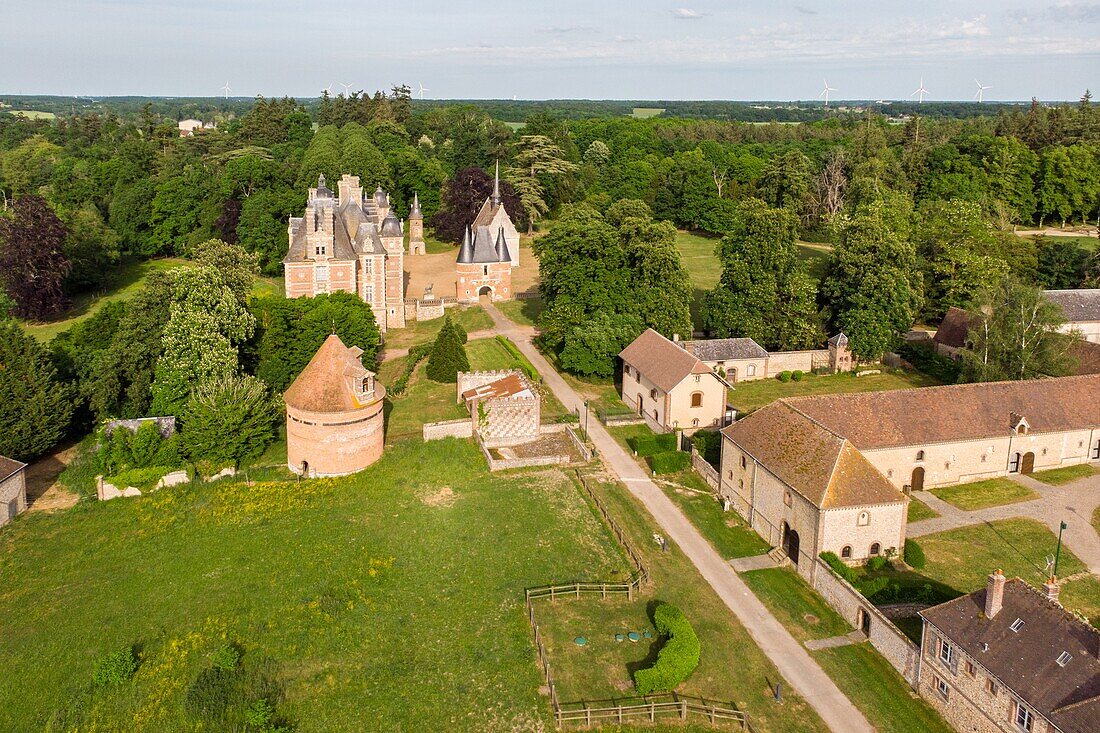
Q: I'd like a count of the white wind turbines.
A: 7